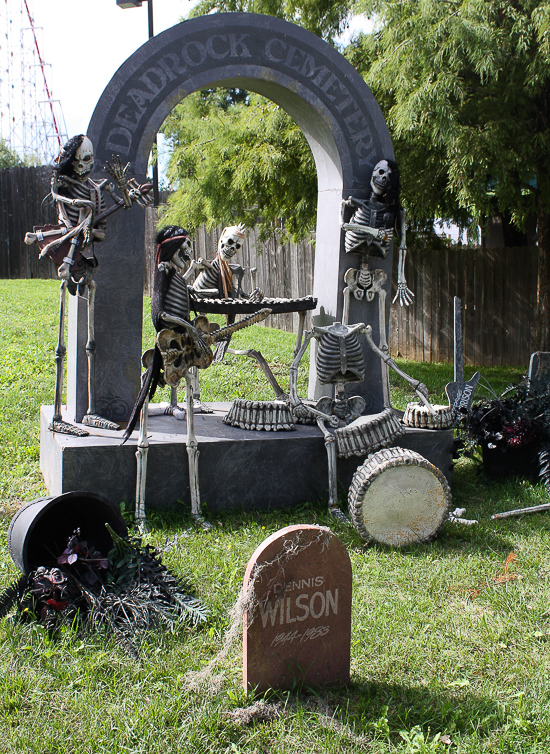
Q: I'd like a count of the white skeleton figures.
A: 5